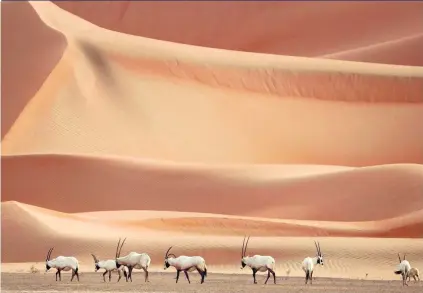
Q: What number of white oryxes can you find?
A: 7